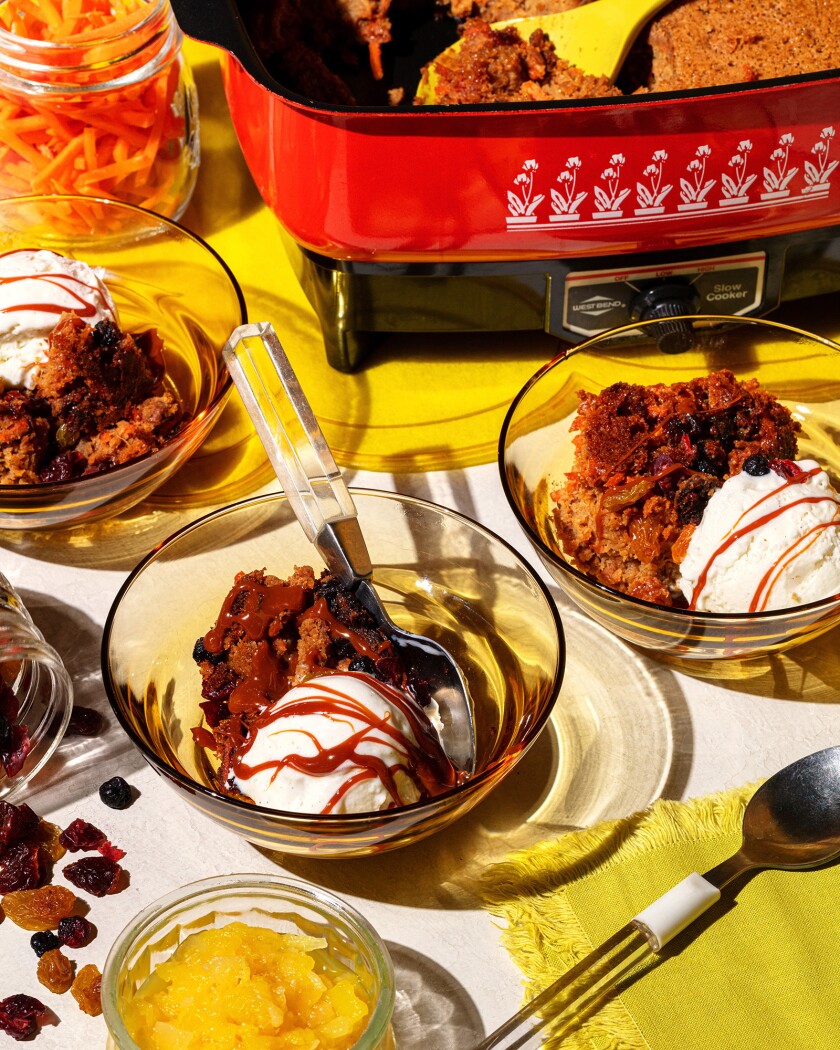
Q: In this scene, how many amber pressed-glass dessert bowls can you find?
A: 3